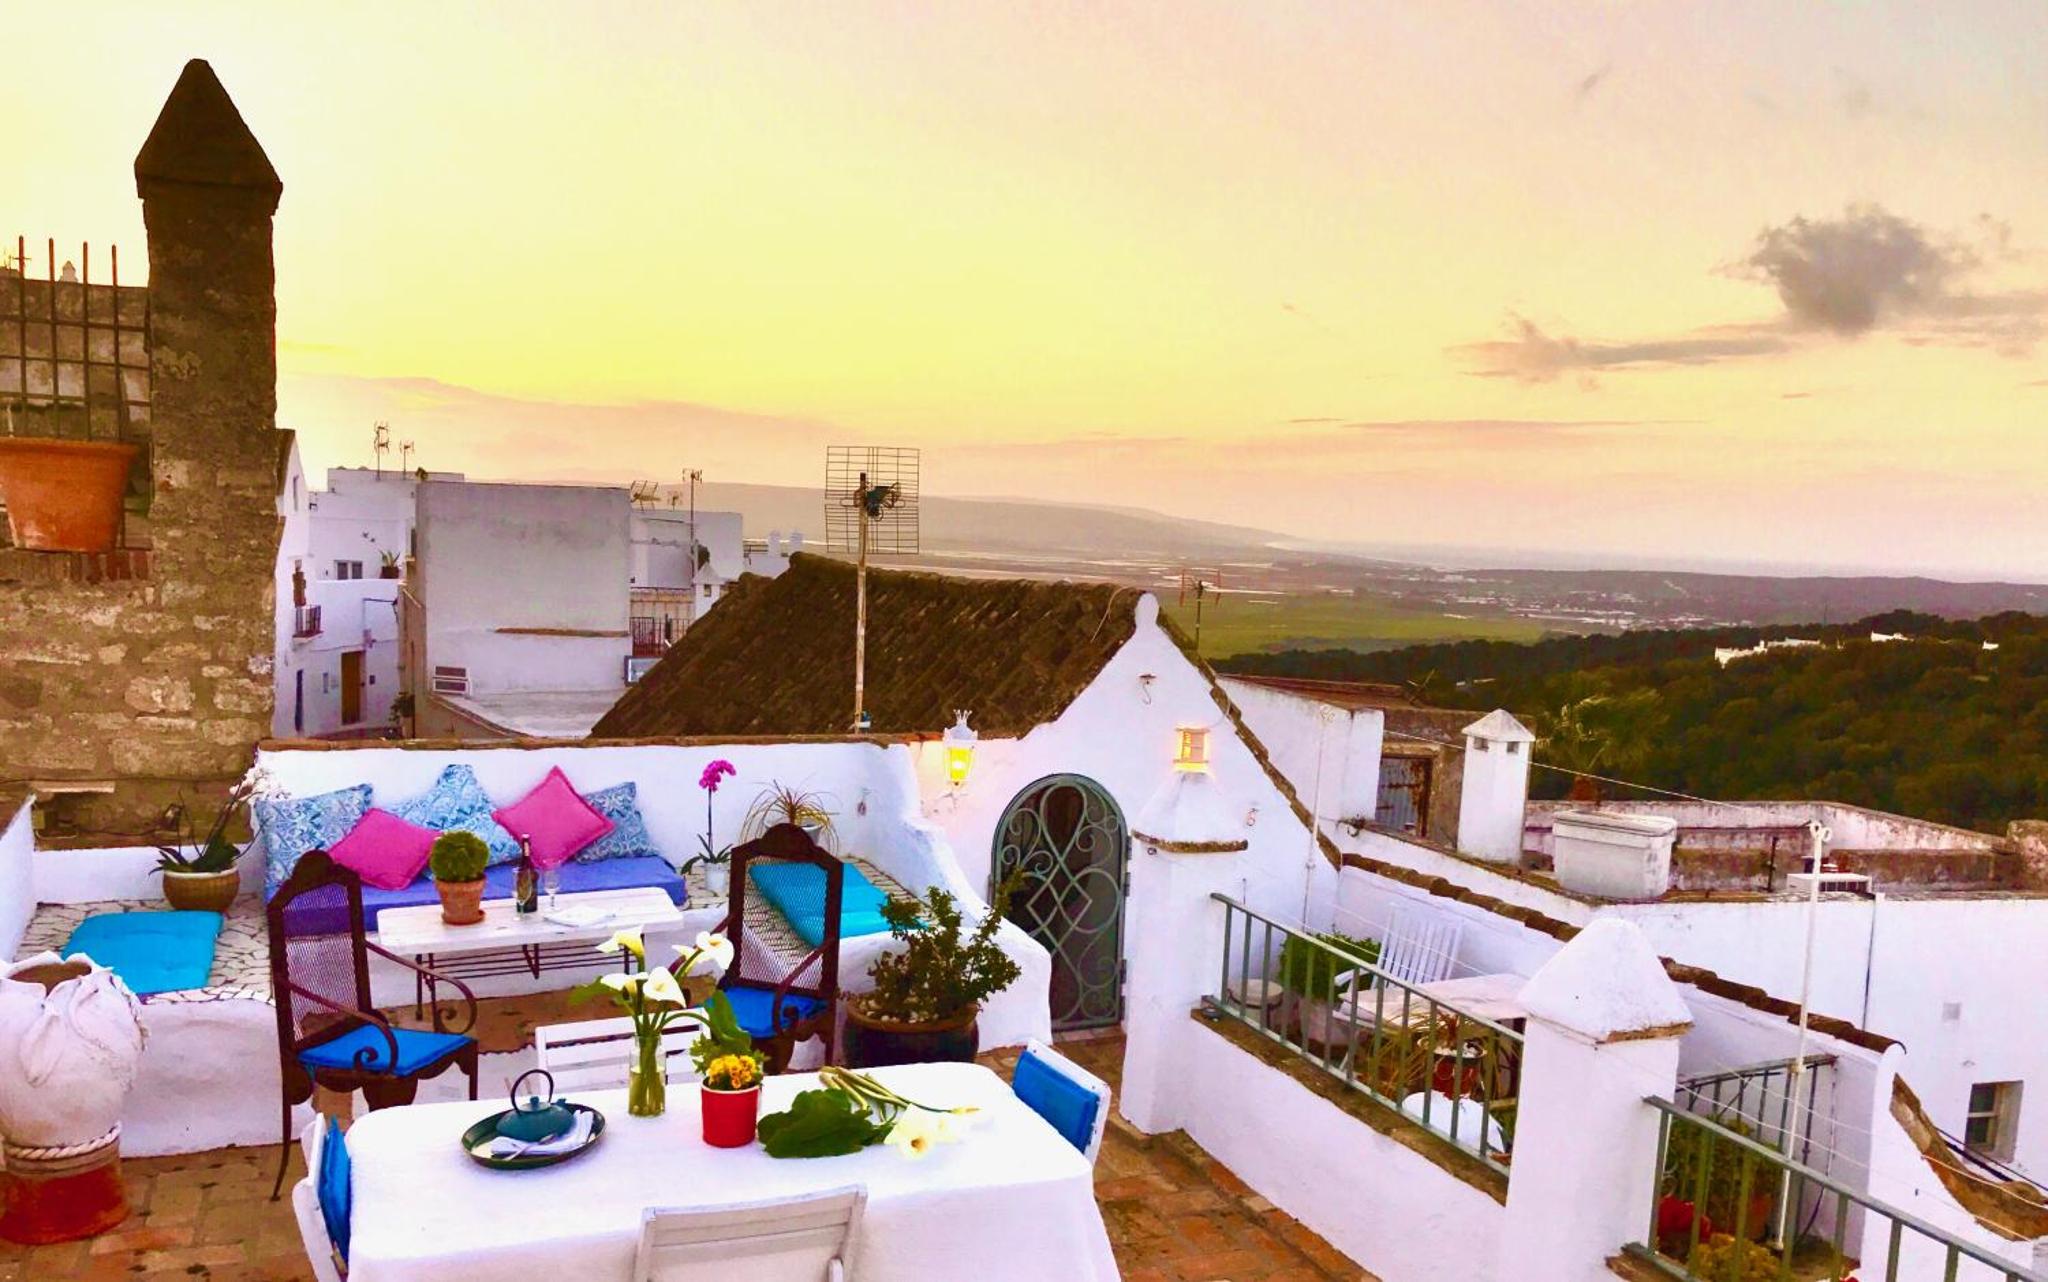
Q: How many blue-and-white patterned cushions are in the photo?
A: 3